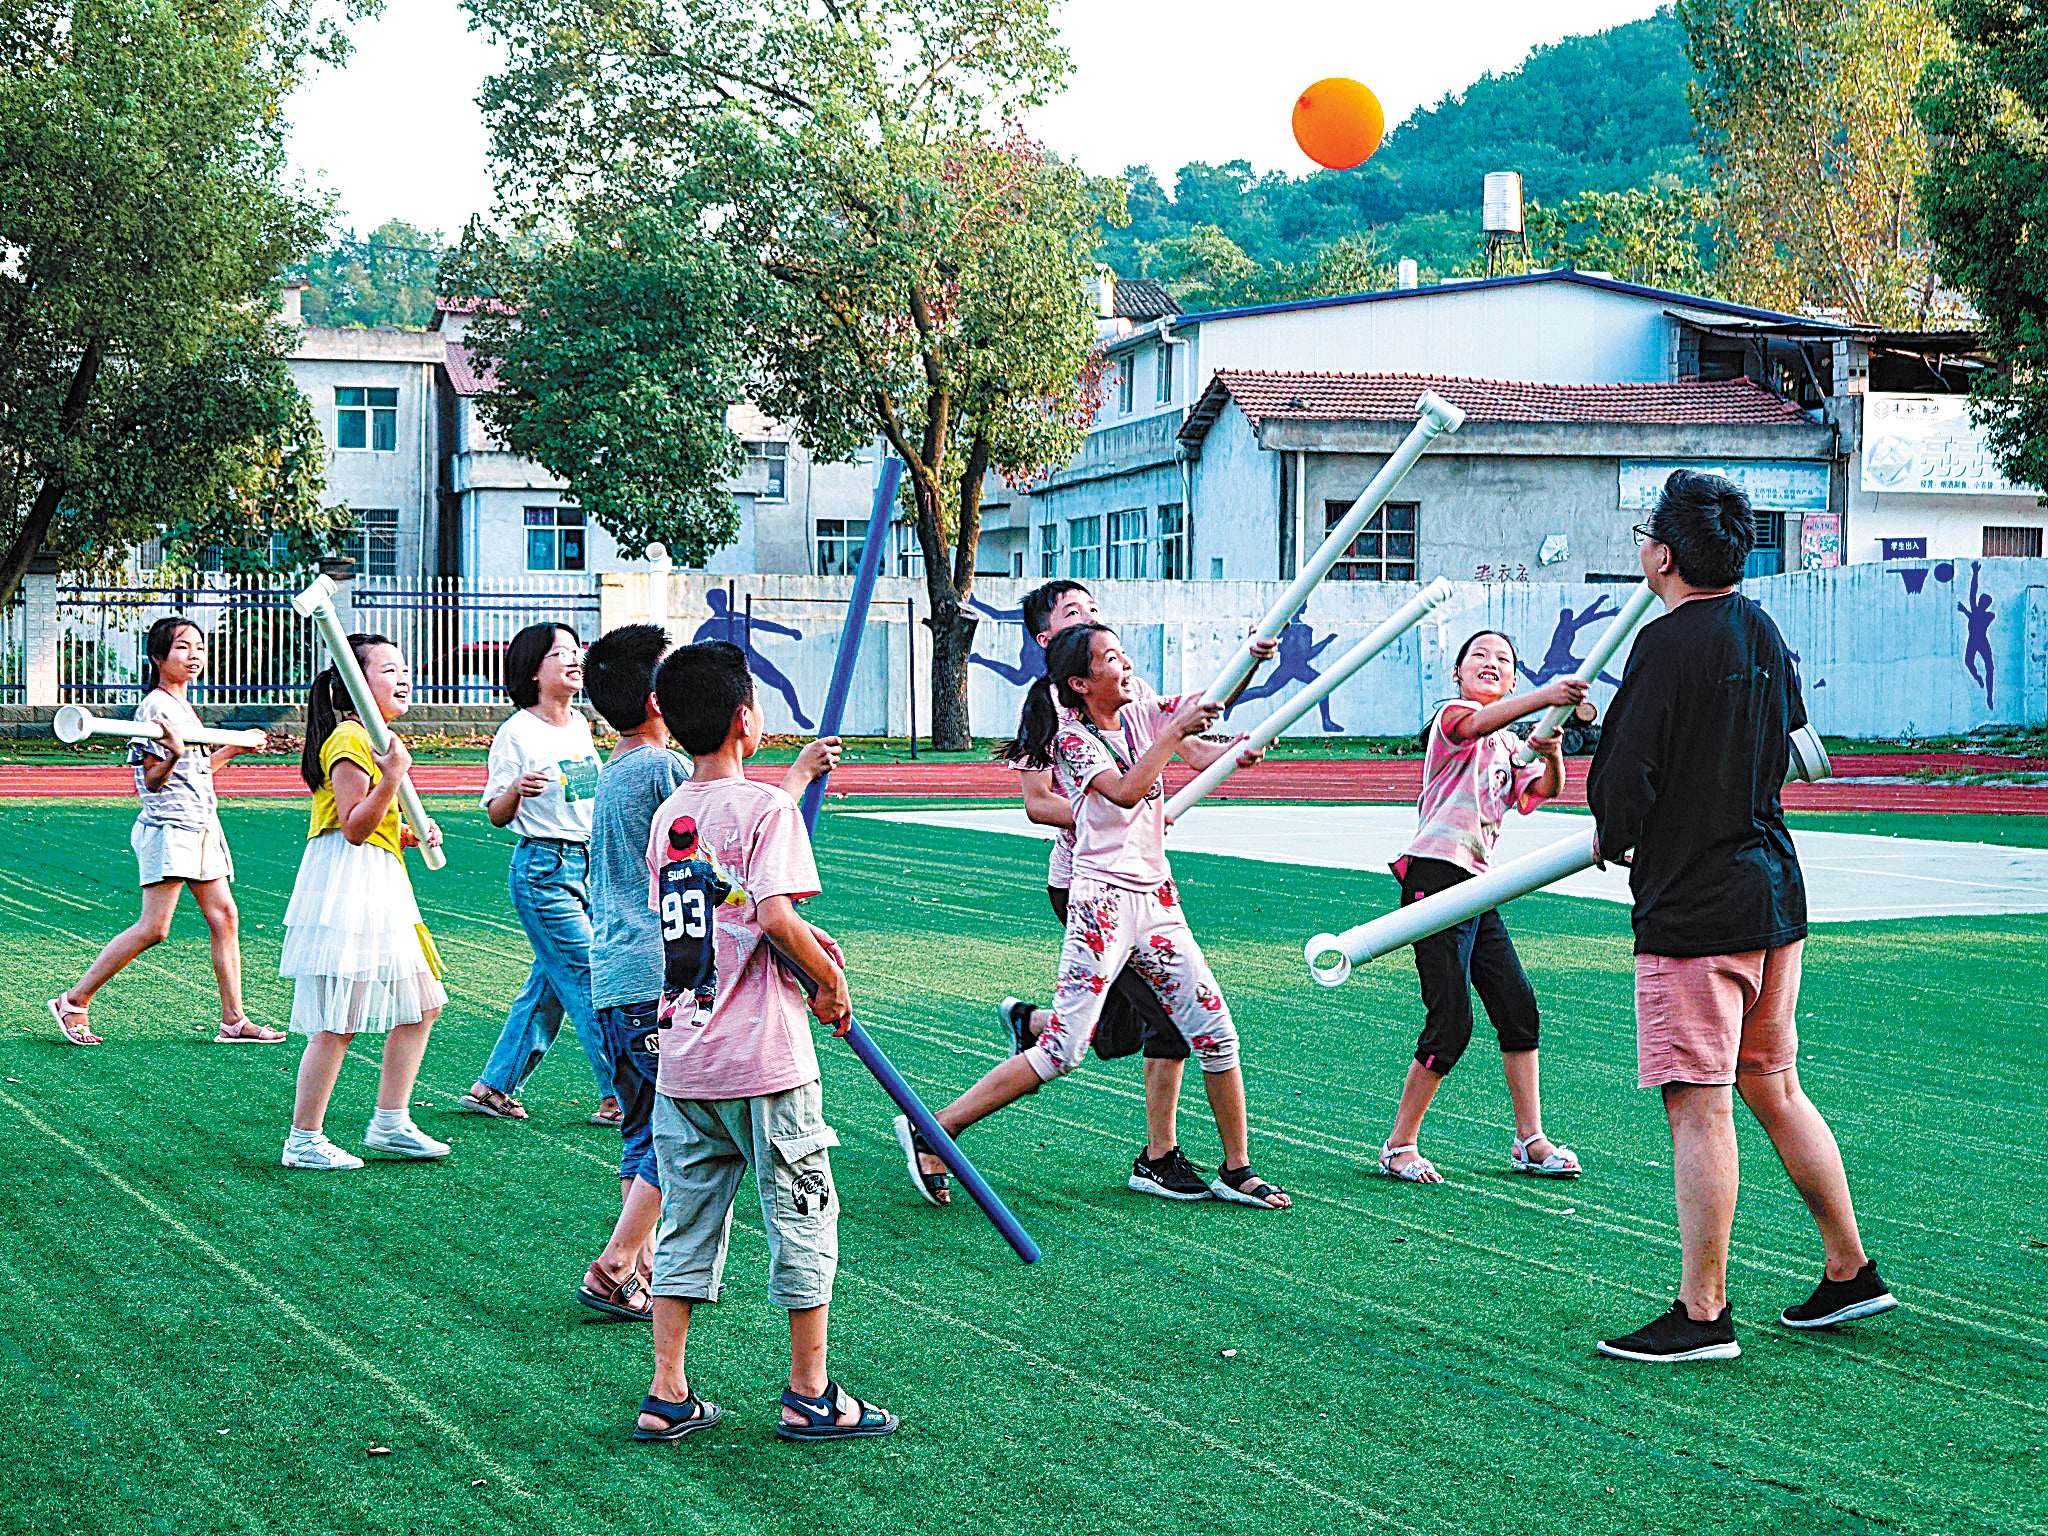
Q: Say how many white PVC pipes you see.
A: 7